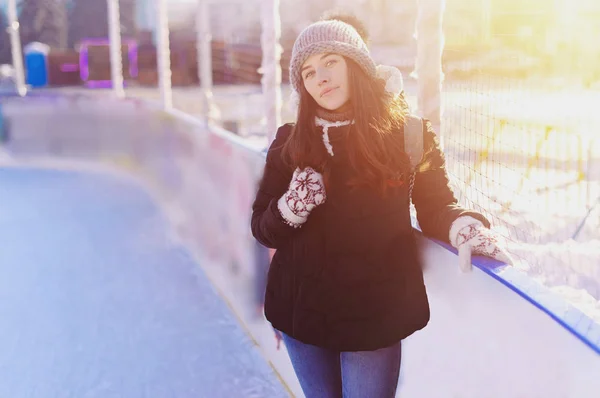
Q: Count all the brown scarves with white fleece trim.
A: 1